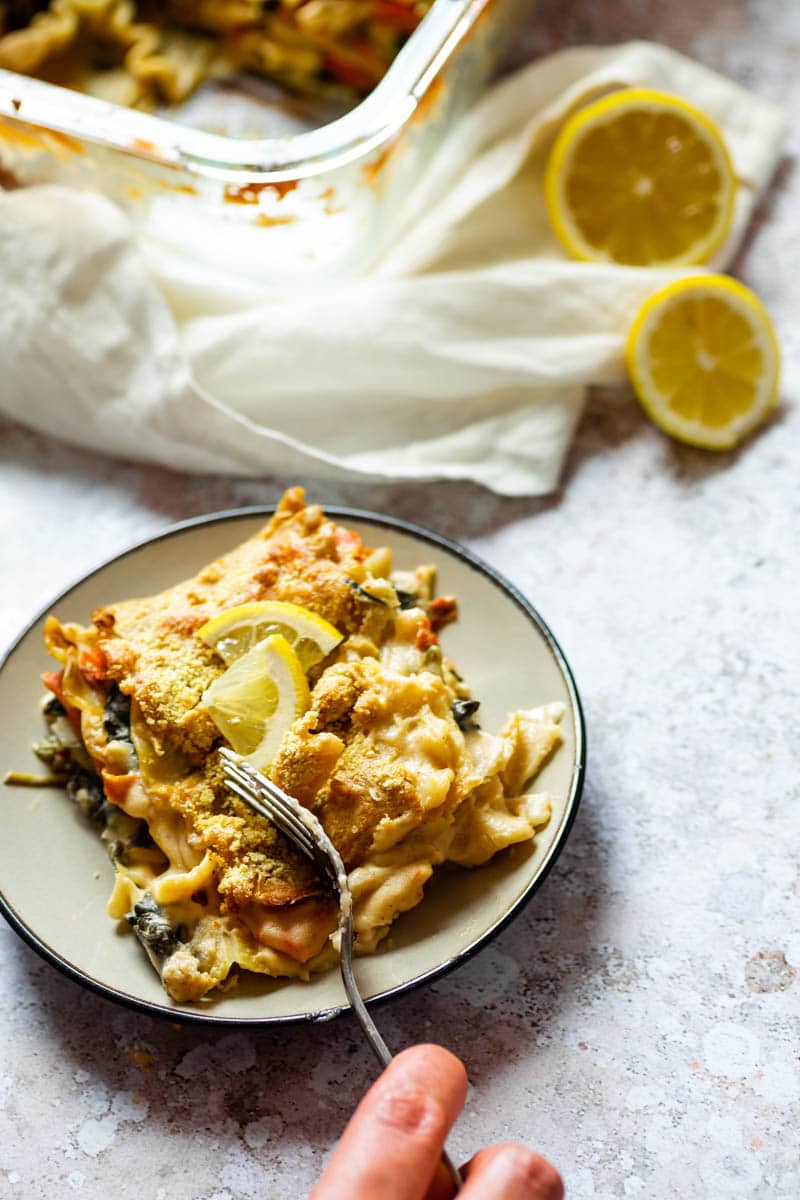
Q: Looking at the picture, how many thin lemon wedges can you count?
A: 2